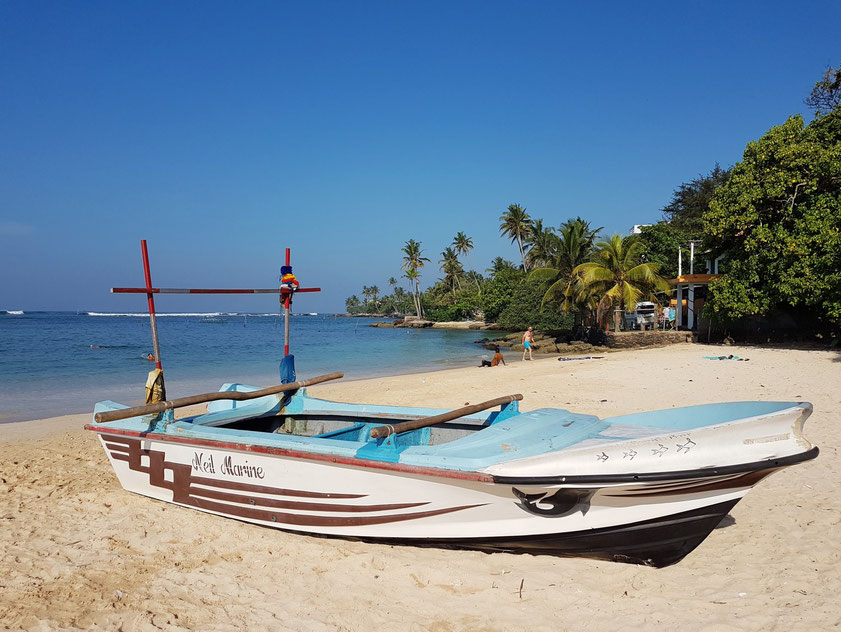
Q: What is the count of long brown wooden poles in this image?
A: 2